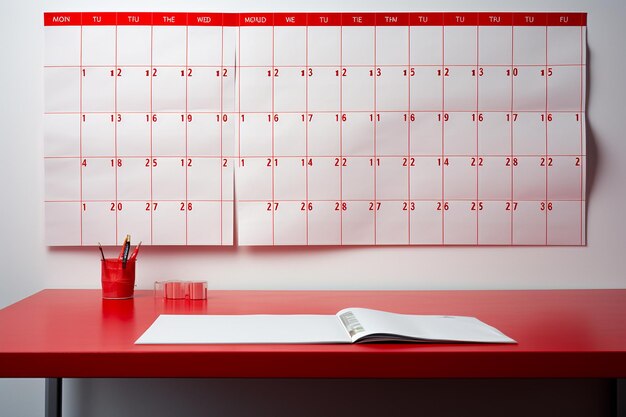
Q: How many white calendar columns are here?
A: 15